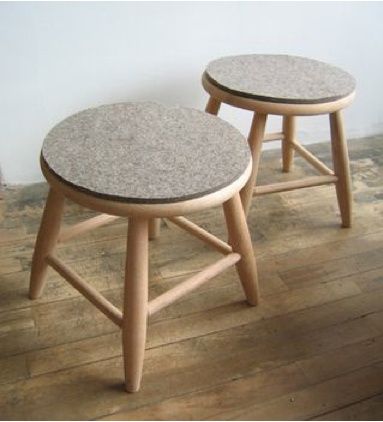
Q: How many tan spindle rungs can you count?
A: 7